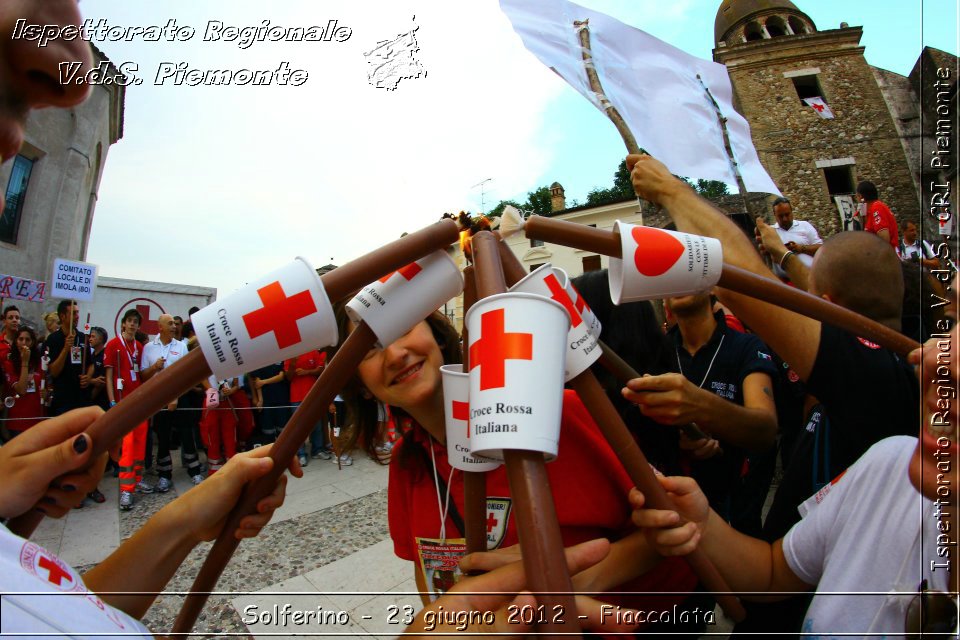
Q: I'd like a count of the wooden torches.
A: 7